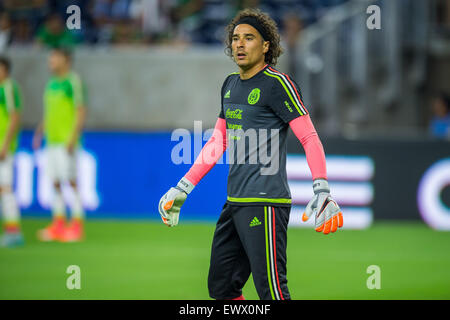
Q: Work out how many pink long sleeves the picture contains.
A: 2